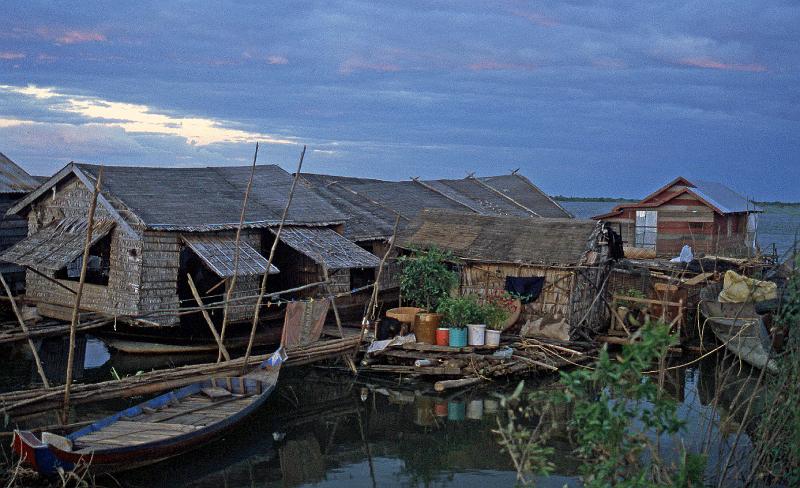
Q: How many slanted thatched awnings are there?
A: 3